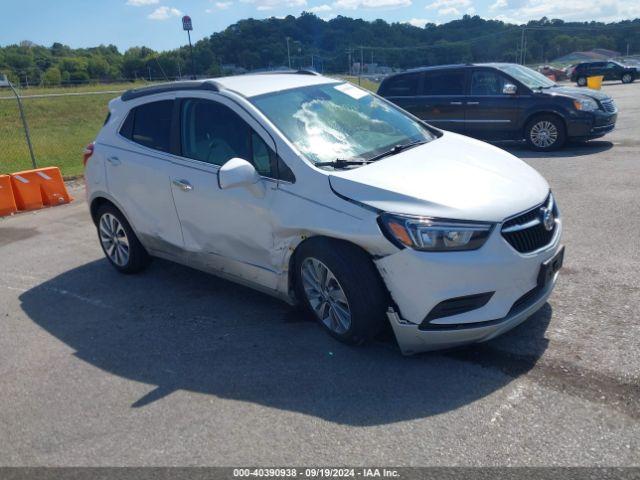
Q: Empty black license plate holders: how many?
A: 1